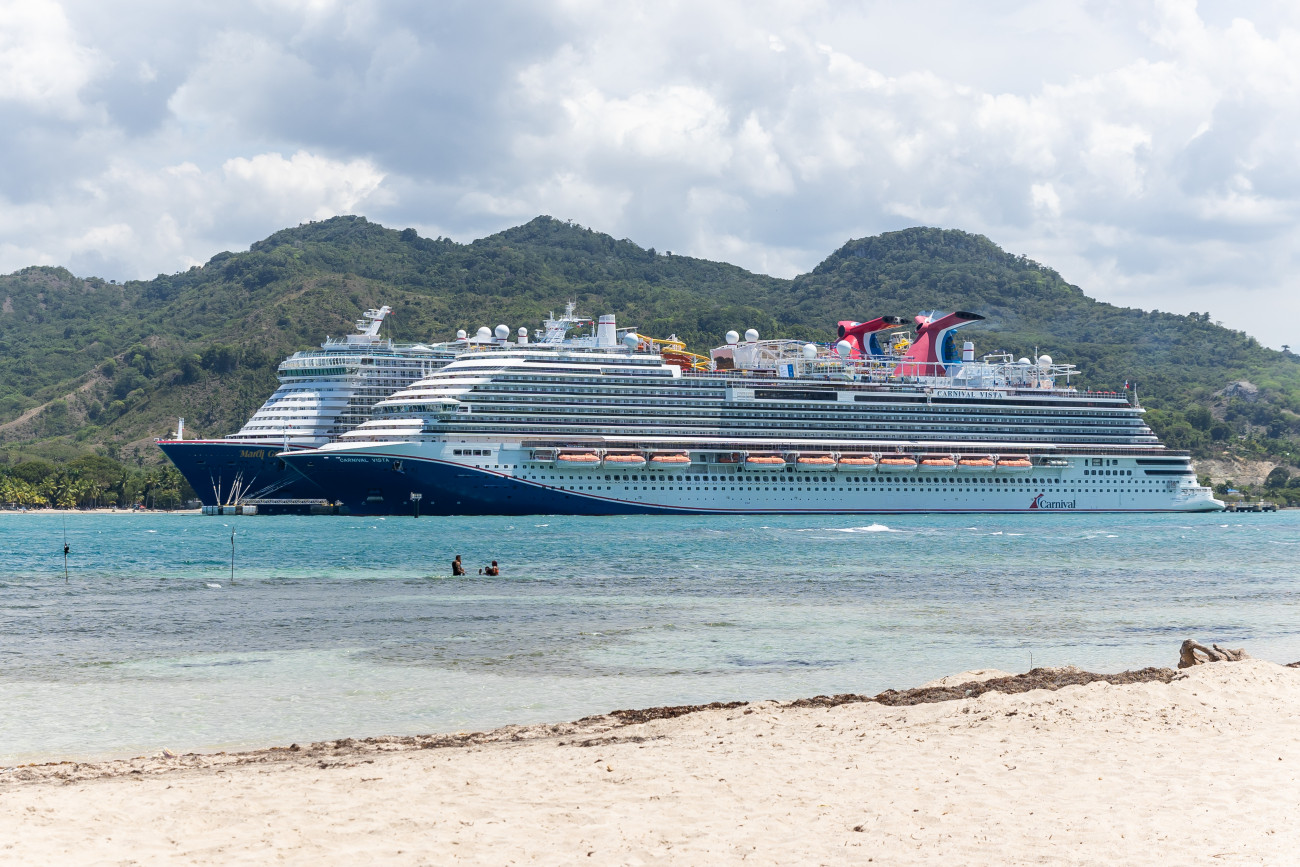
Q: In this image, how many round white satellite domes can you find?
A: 11